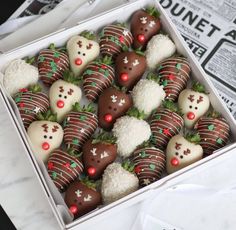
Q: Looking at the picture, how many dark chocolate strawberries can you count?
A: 15